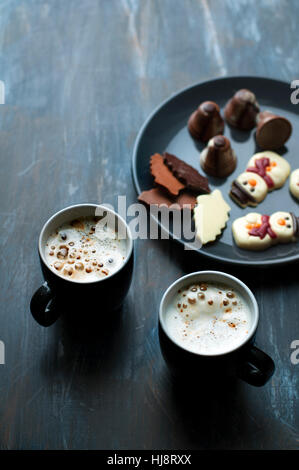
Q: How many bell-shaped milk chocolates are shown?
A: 4